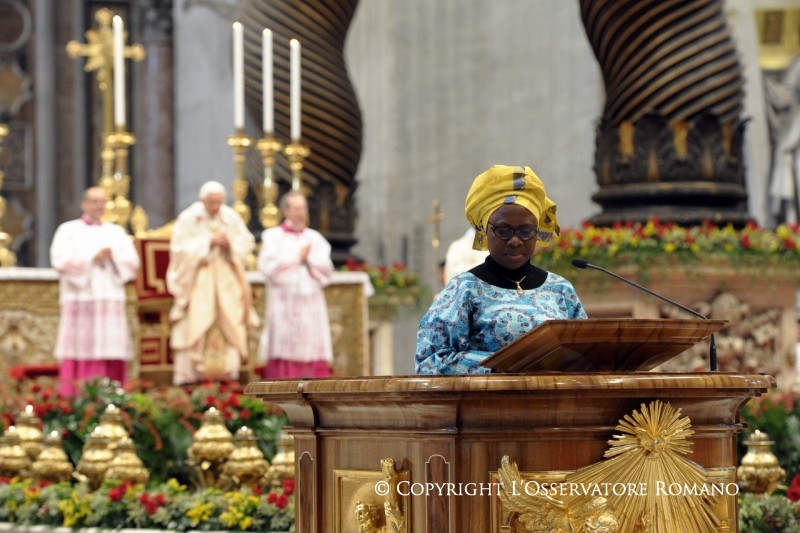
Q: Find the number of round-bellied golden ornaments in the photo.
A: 10